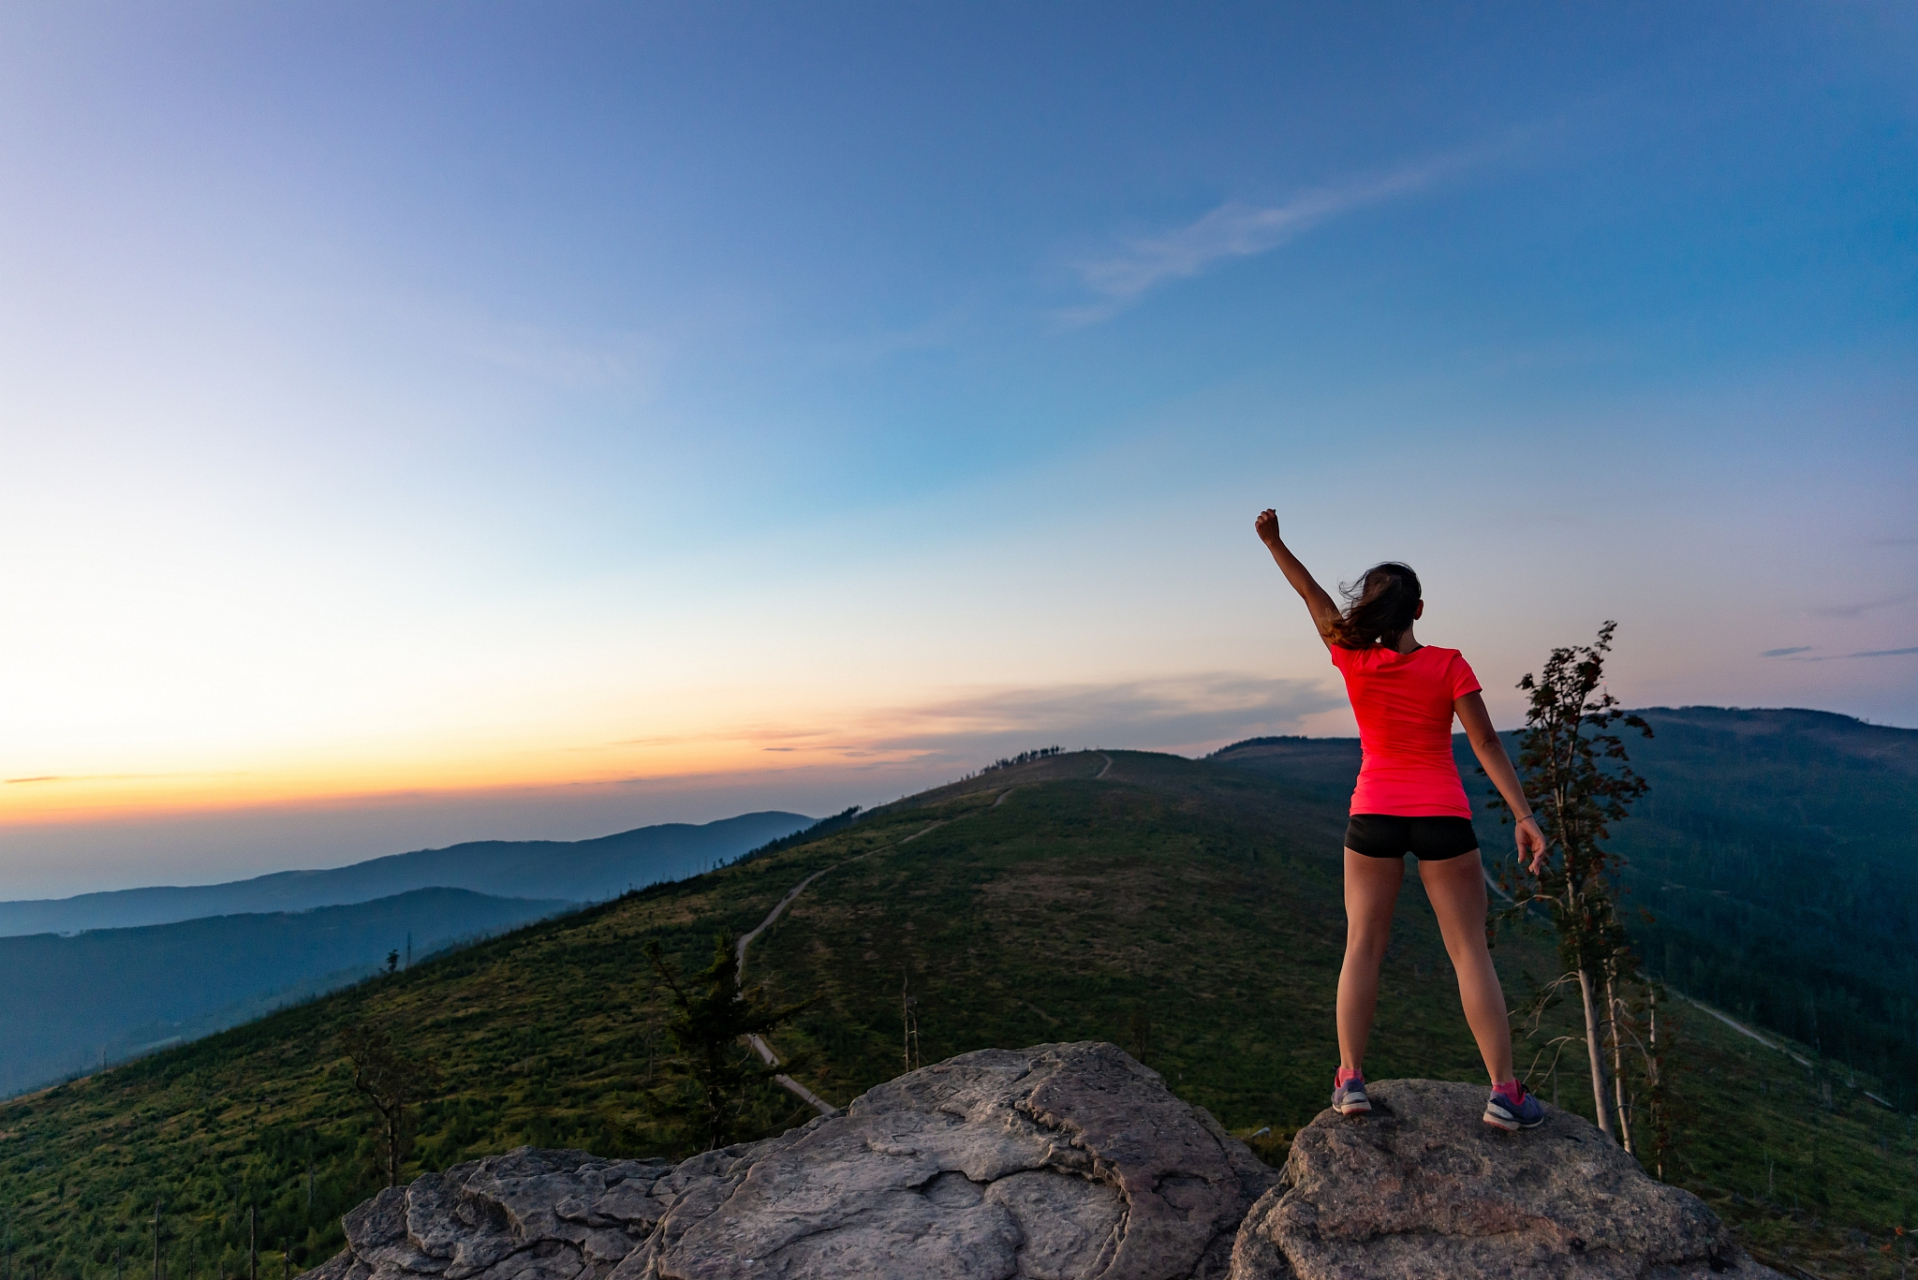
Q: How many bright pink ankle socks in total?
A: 2